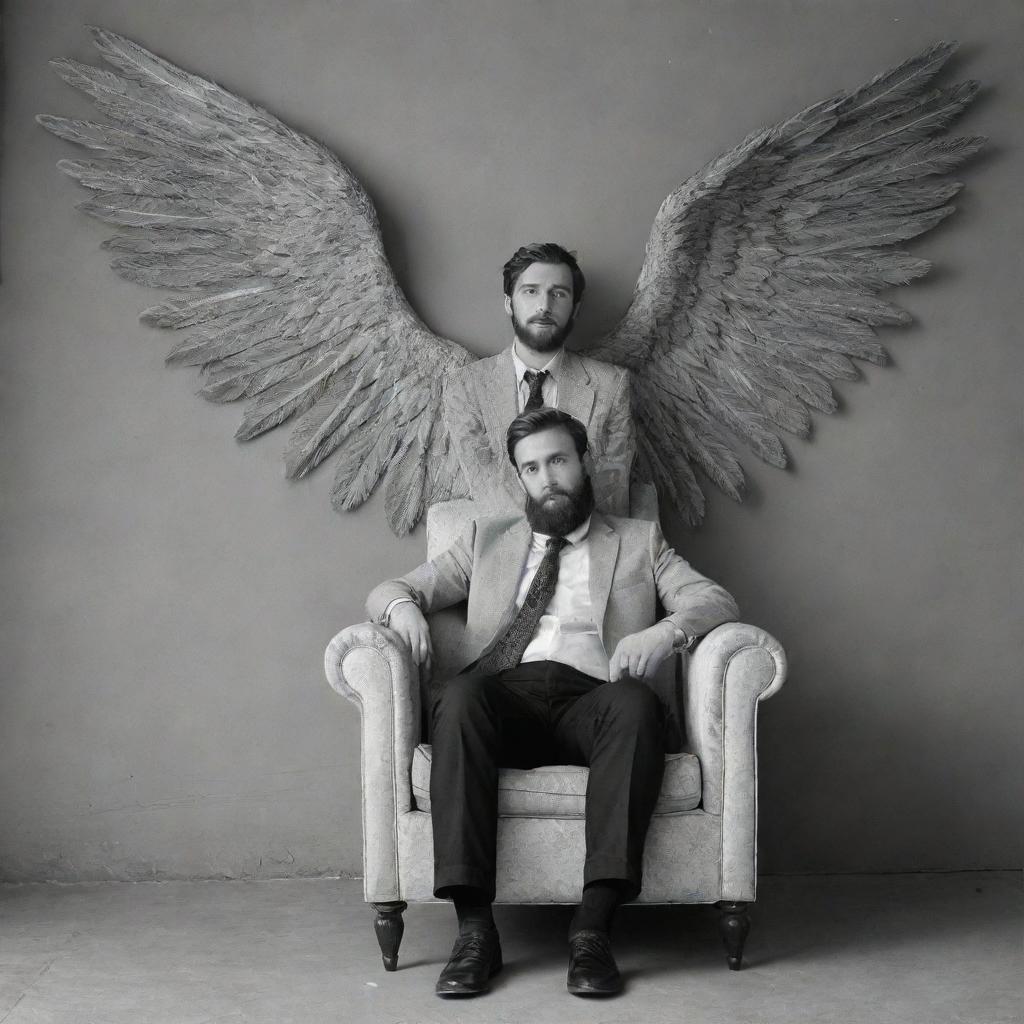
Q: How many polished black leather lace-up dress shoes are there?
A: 2